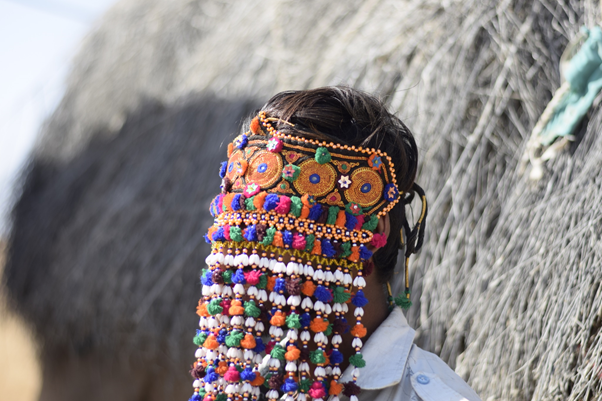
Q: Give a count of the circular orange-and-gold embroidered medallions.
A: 4